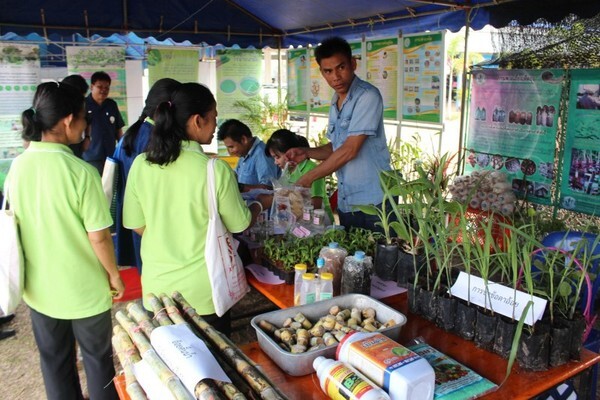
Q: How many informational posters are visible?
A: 11